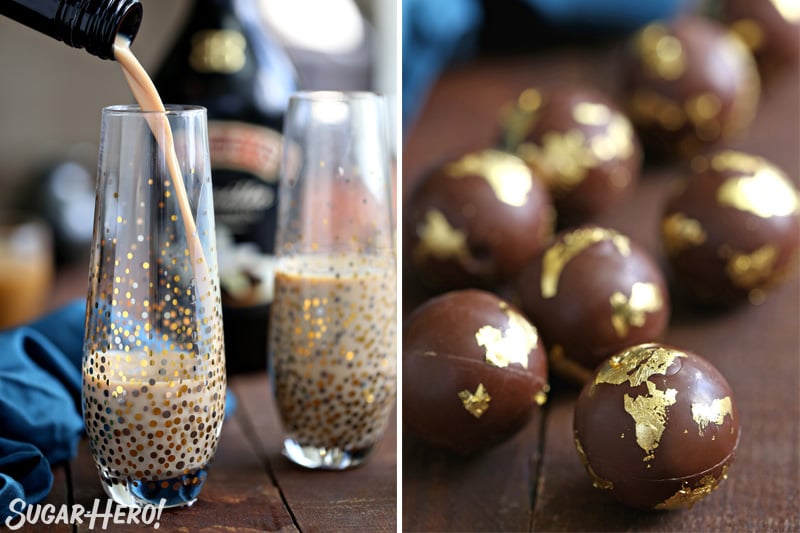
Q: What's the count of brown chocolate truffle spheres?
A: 8